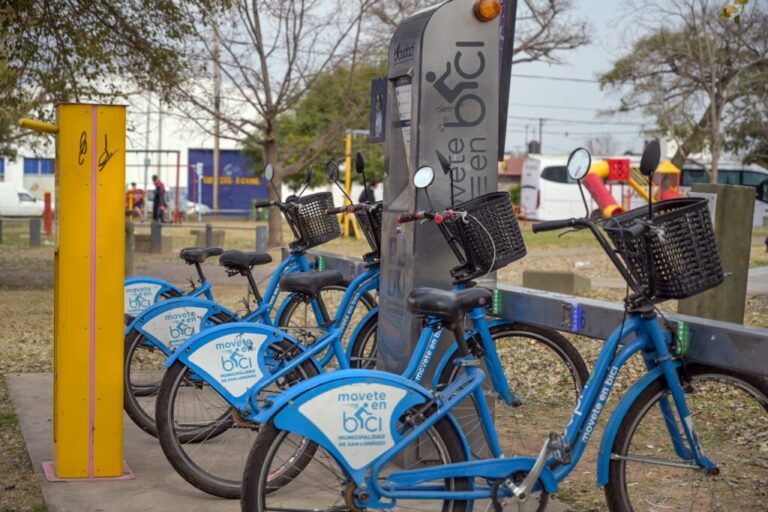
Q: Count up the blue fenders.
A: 8